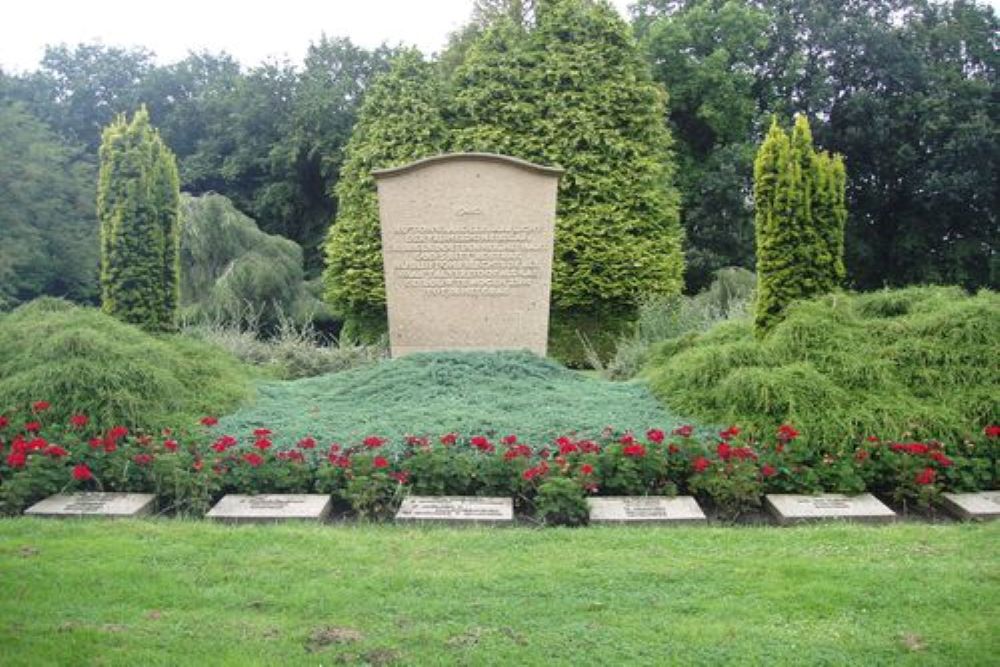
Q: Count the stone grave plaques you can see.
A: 6